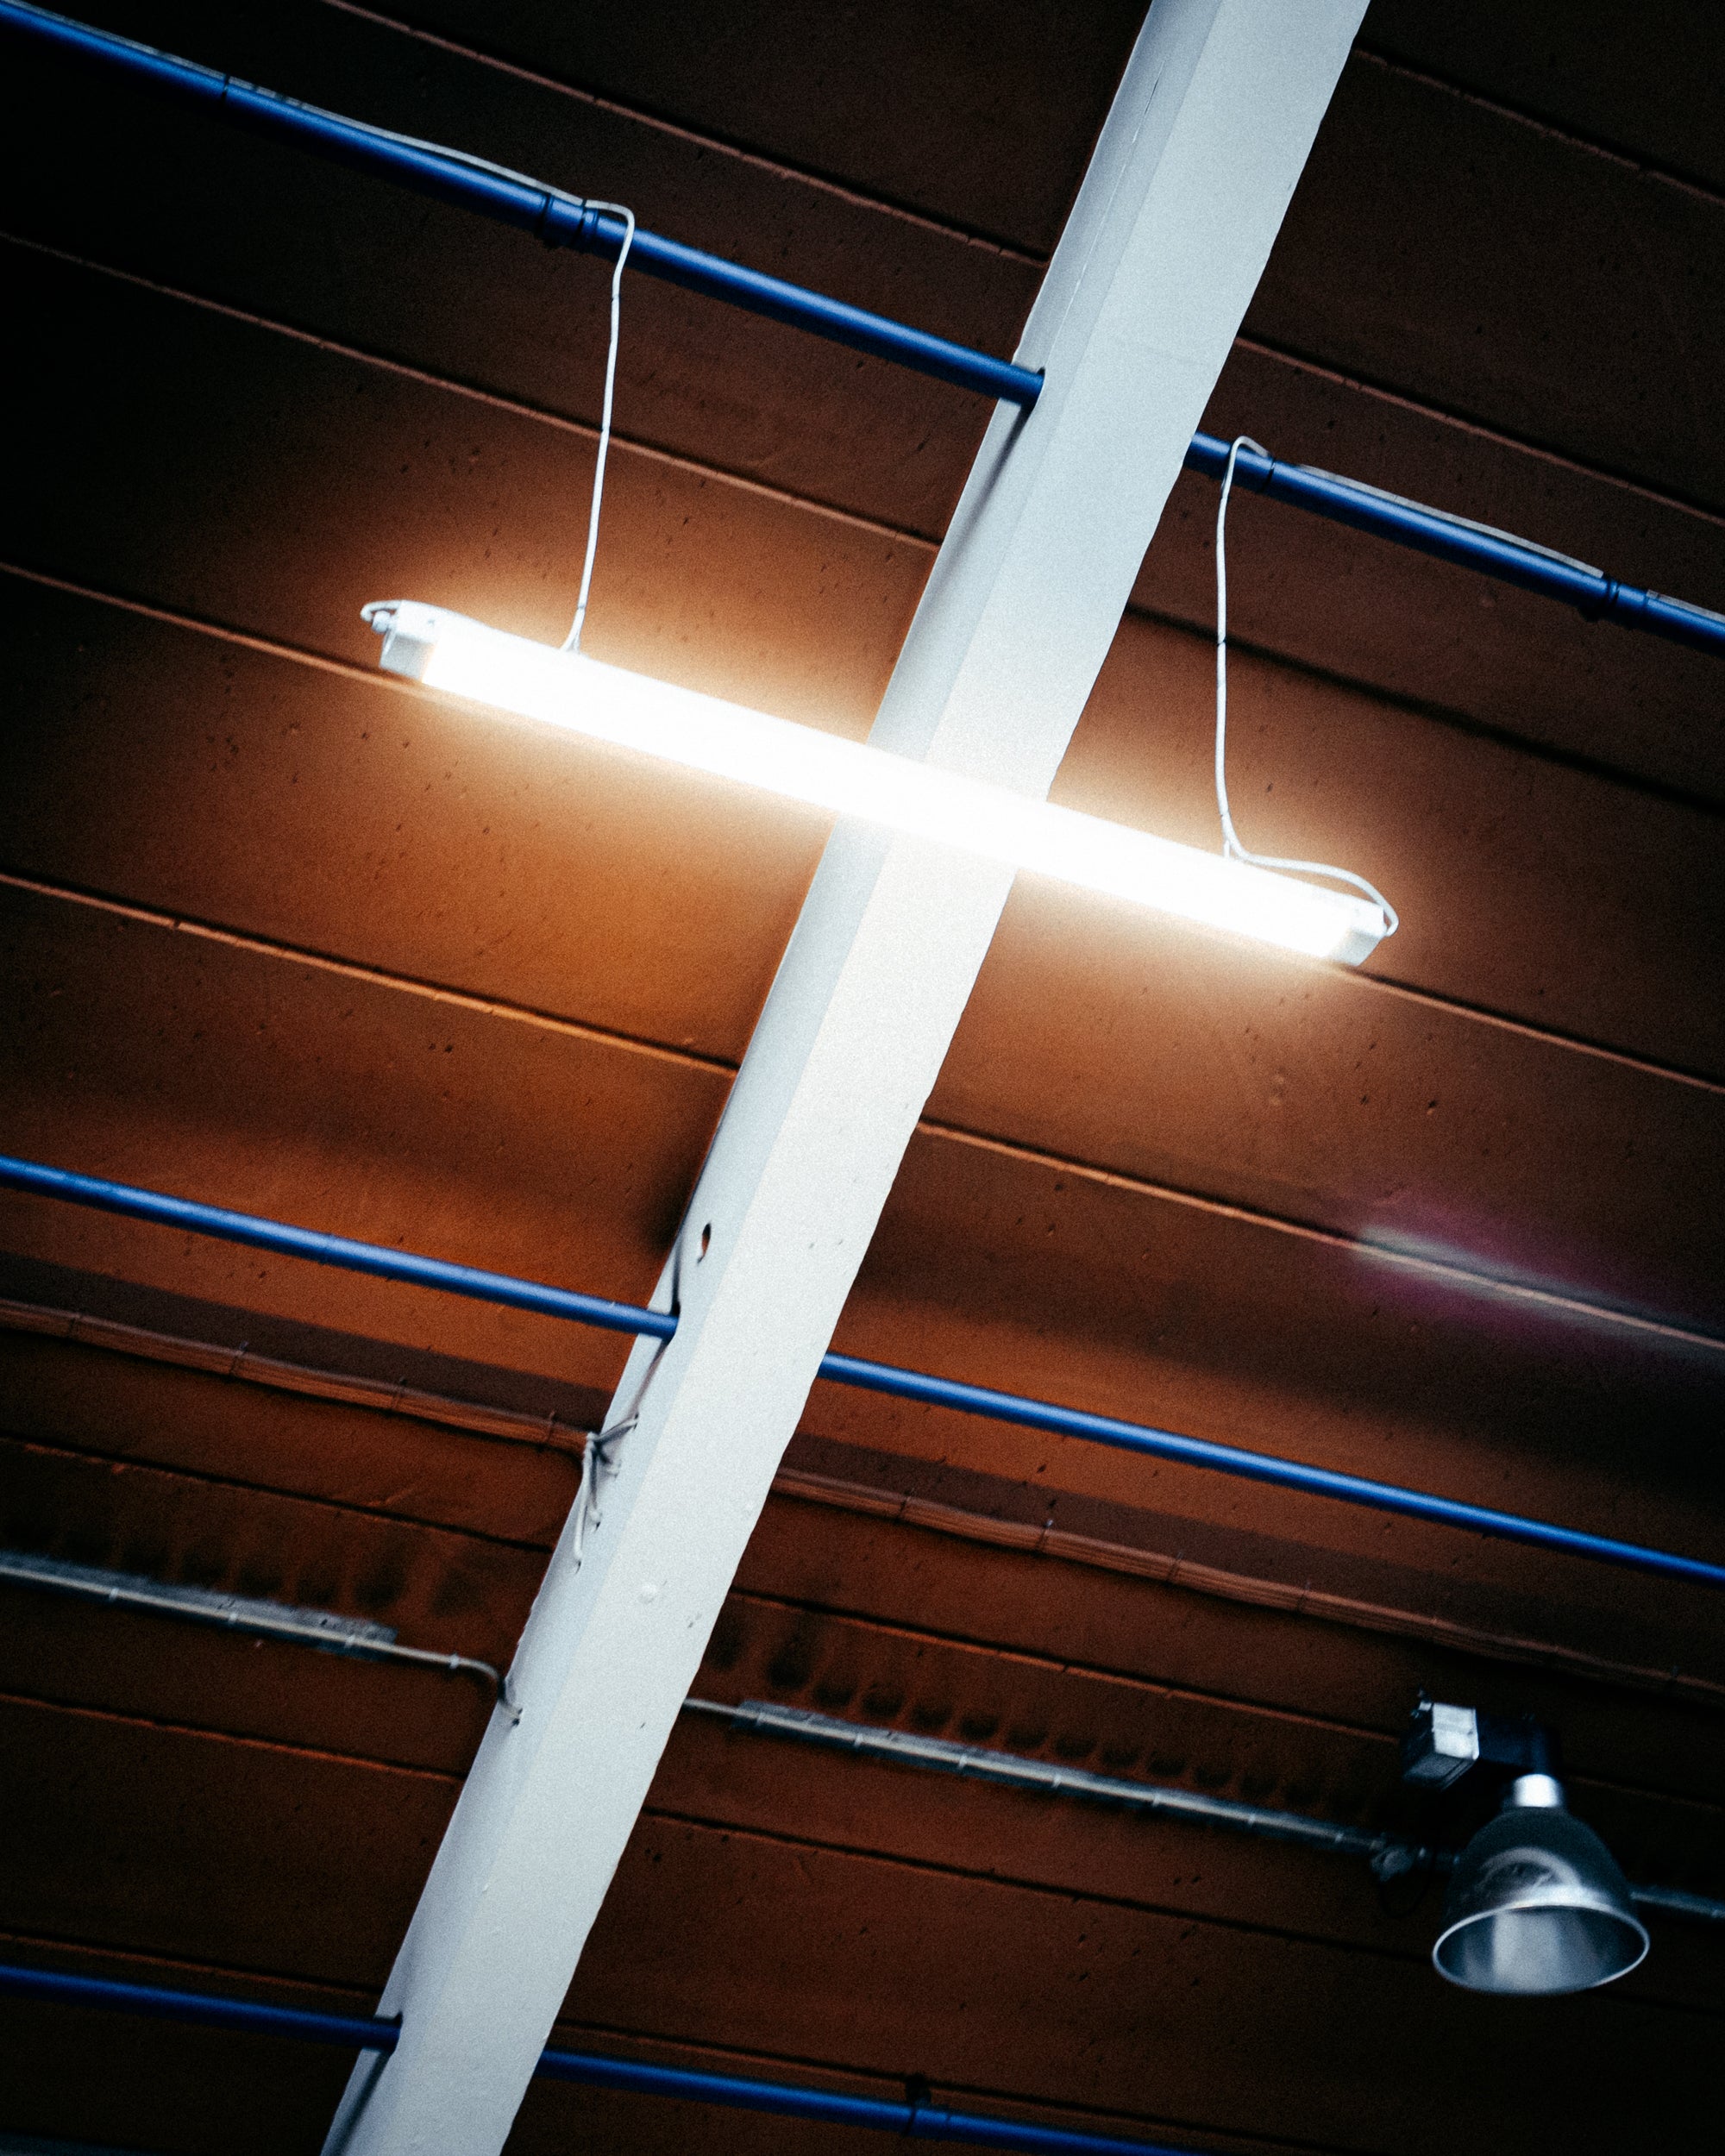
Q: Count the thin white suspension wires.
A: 2